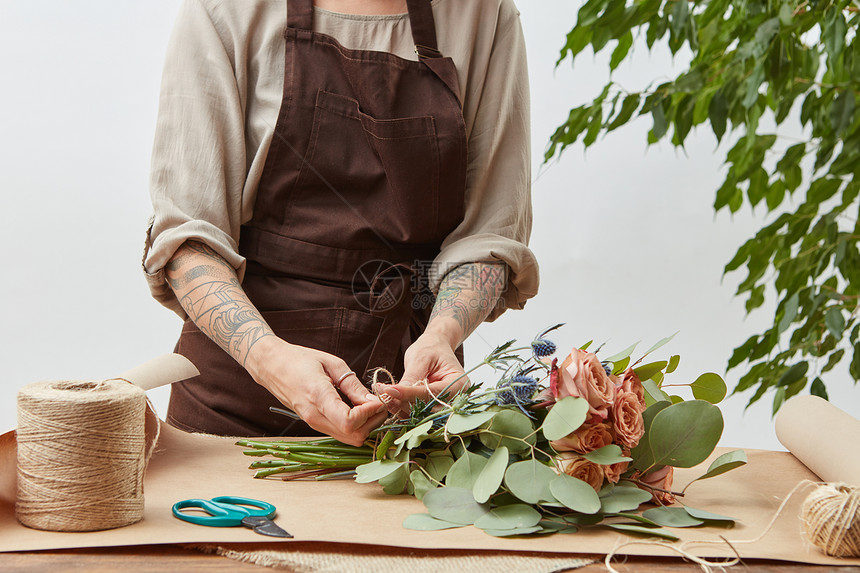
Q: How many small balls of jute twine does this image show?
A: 1